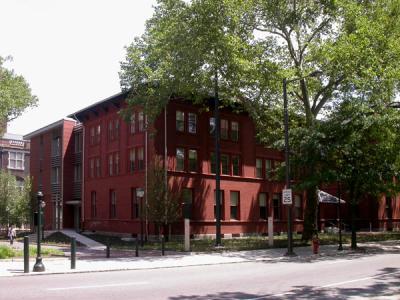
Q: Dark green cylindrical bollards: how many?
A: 5